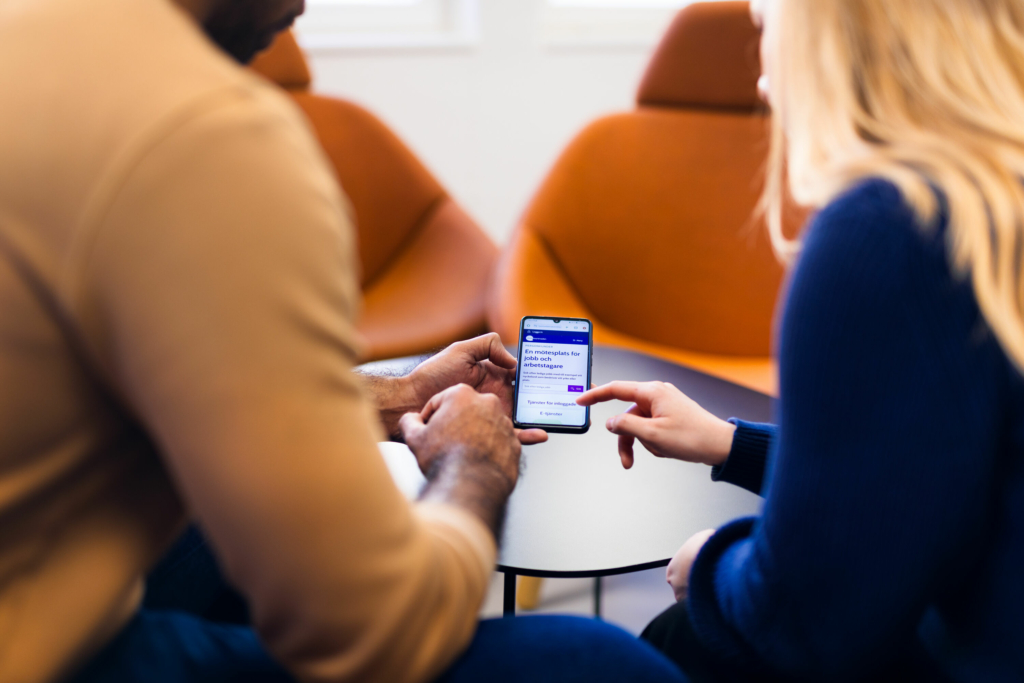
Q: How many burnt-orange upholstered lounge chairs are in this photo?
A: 2